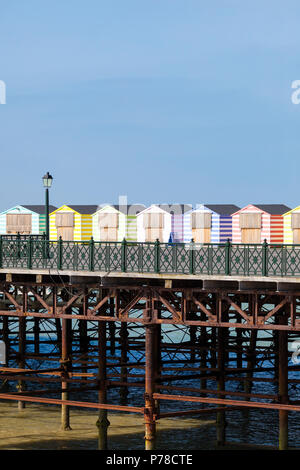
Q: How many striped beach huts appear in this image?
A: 7